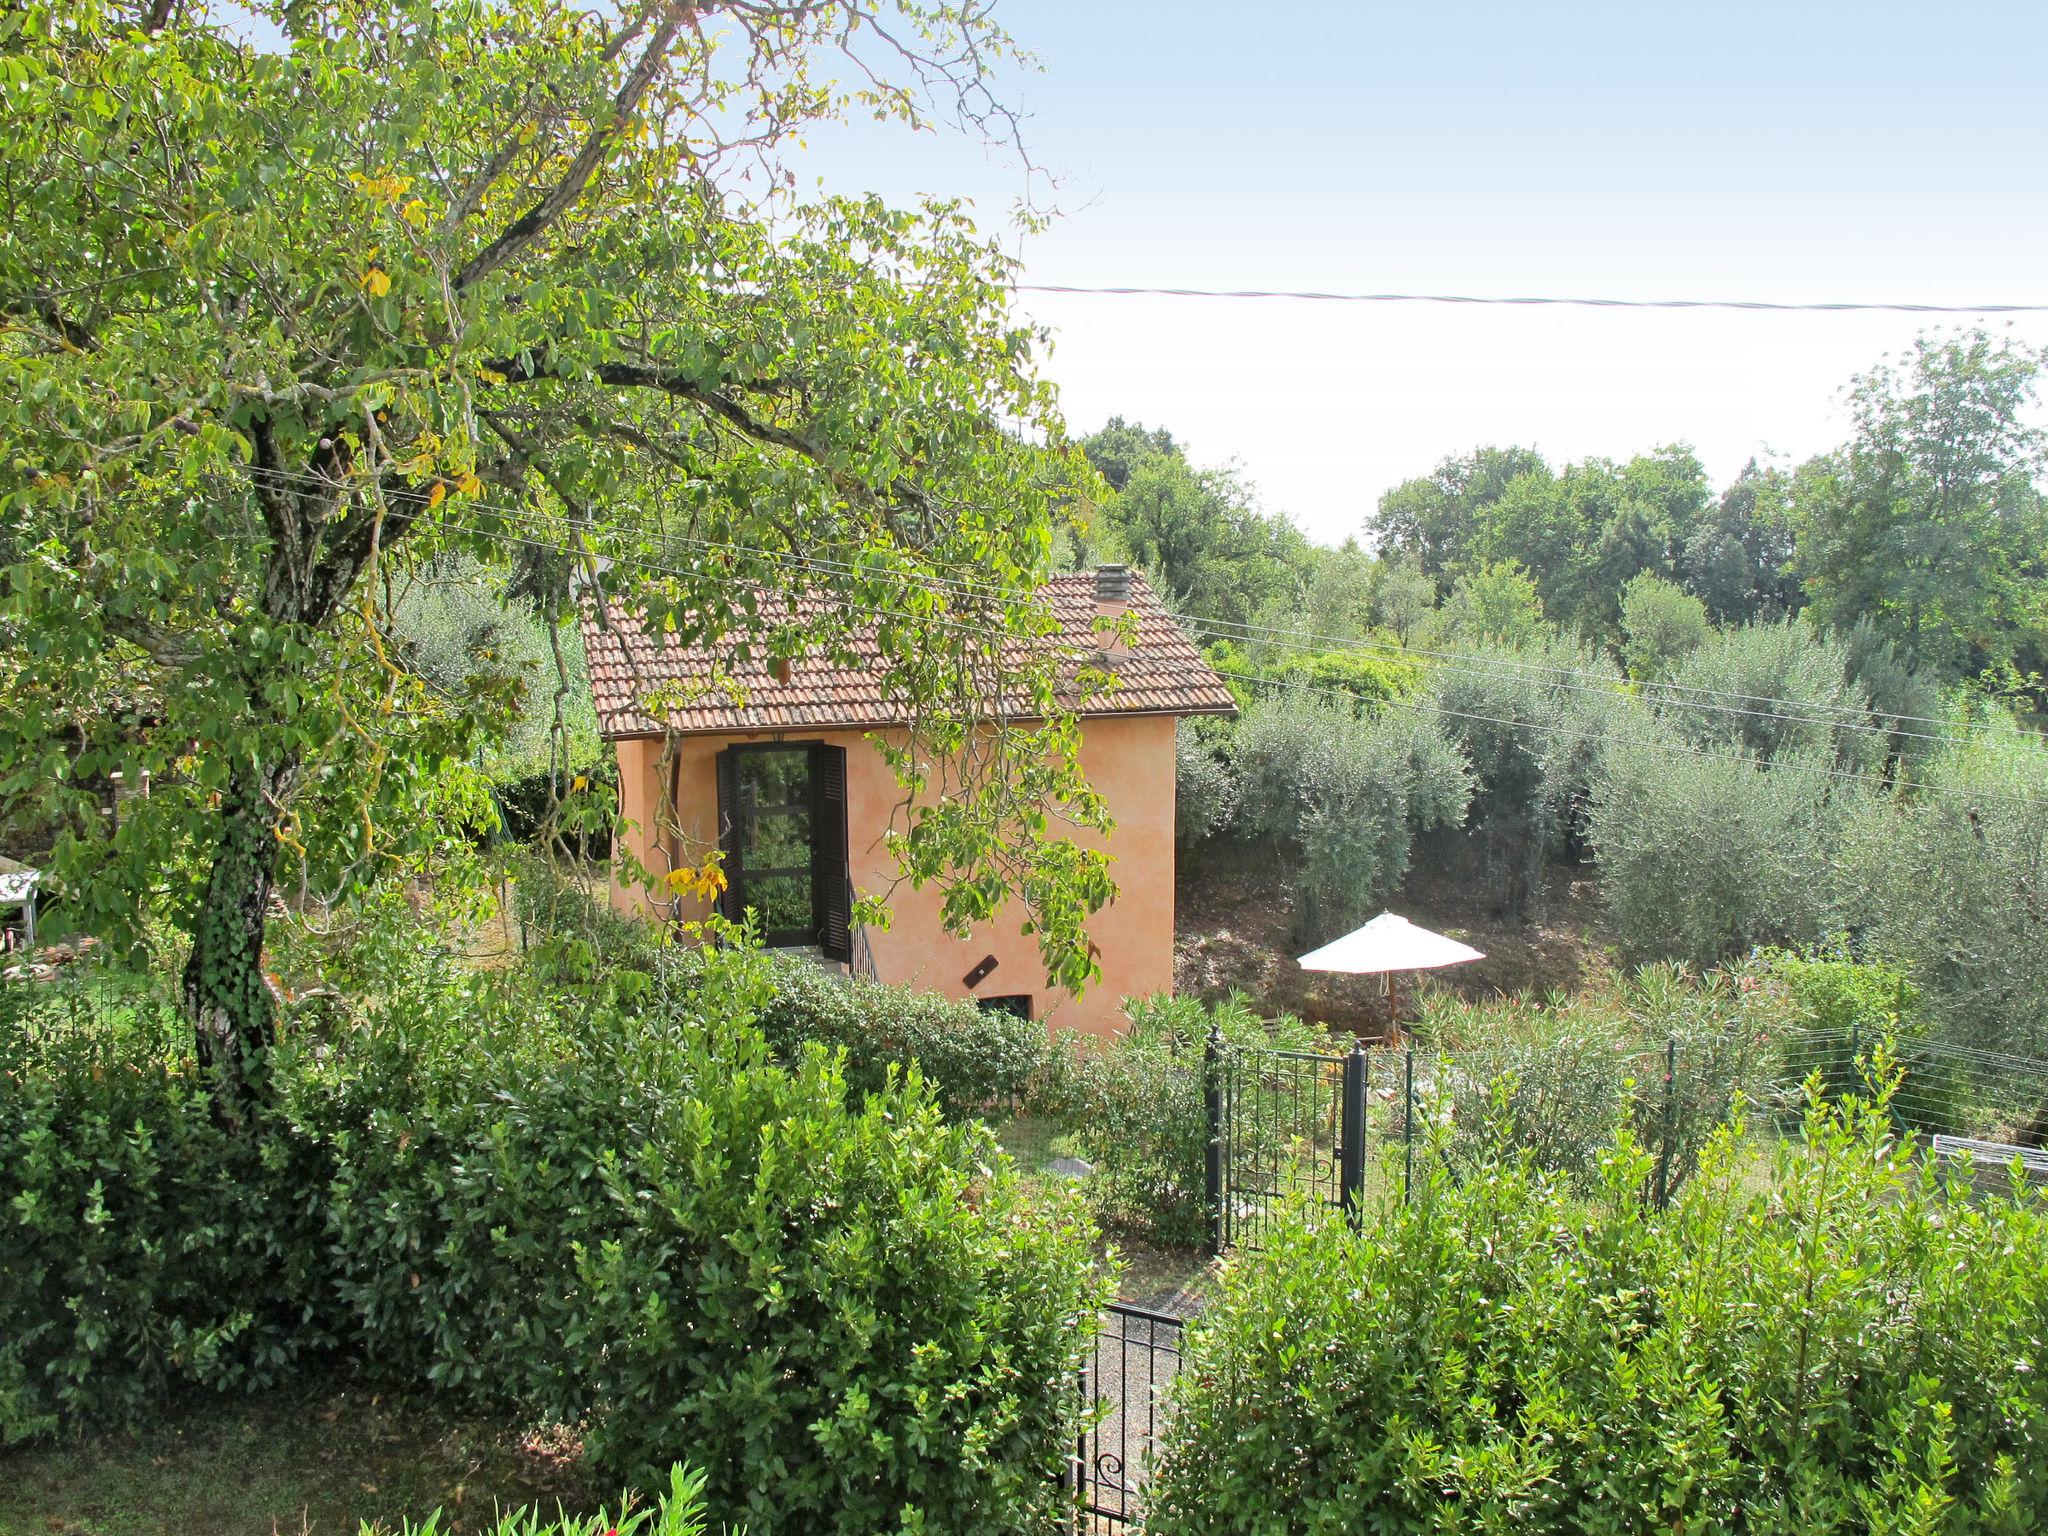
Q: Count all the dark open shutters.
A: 2